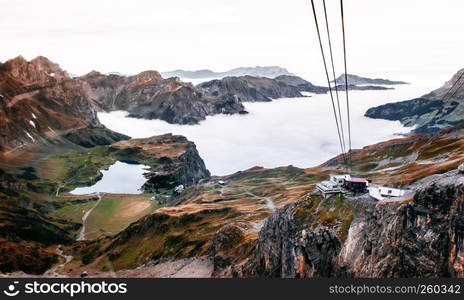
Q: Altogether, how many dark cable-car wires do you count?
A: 3